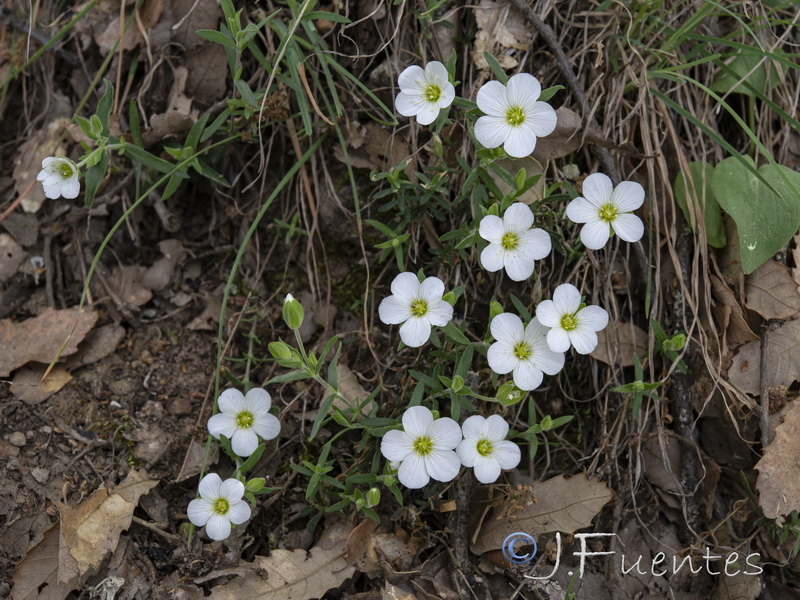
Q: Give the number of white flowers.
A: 12